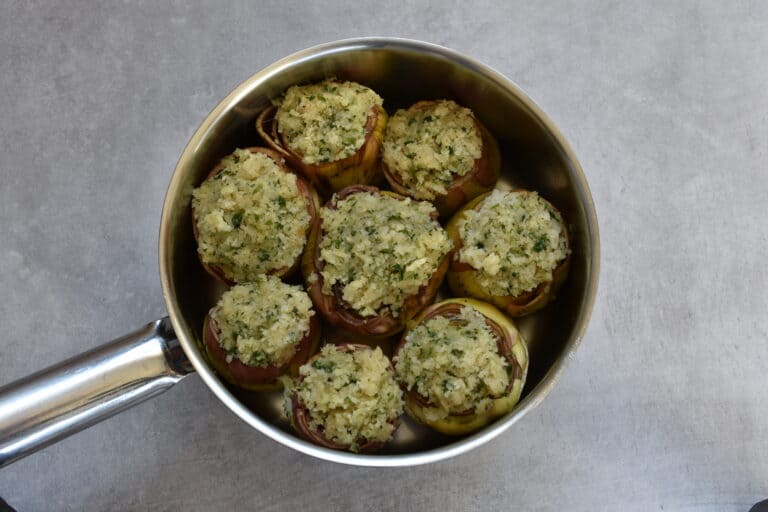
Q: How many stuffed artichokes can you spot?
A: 8